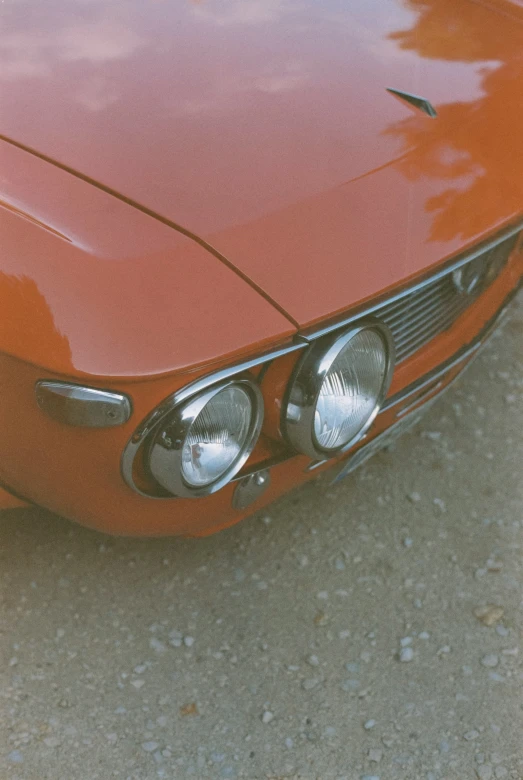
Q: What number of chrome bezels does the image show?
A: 2